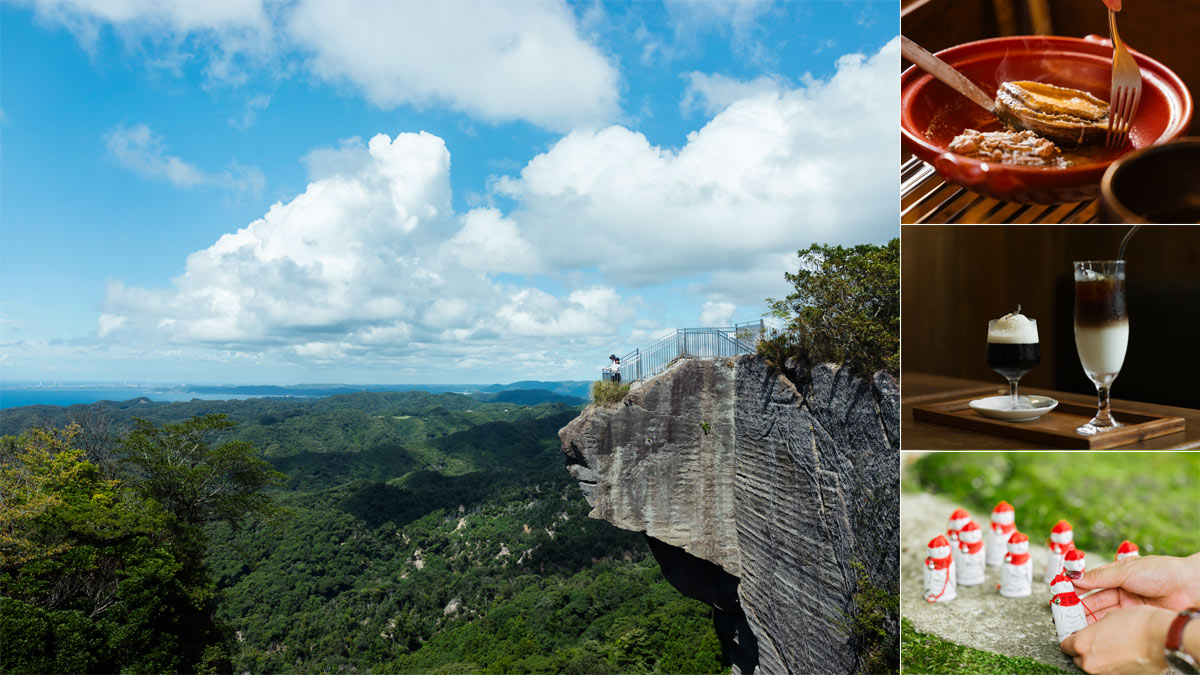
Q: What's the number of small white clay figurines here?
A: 9